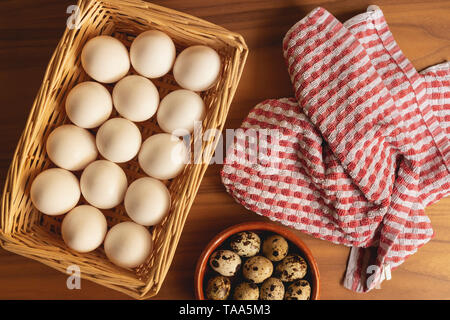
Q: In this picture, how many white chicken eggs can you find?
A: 14